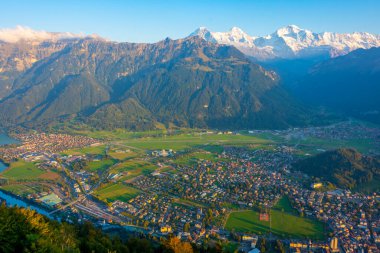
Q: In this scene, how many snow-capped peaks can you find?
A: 3